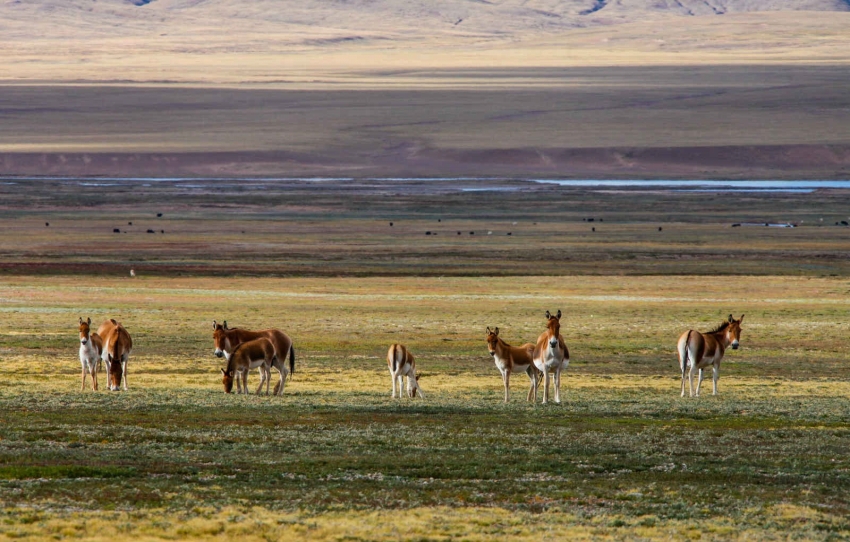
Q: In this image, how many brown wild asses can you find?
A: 8